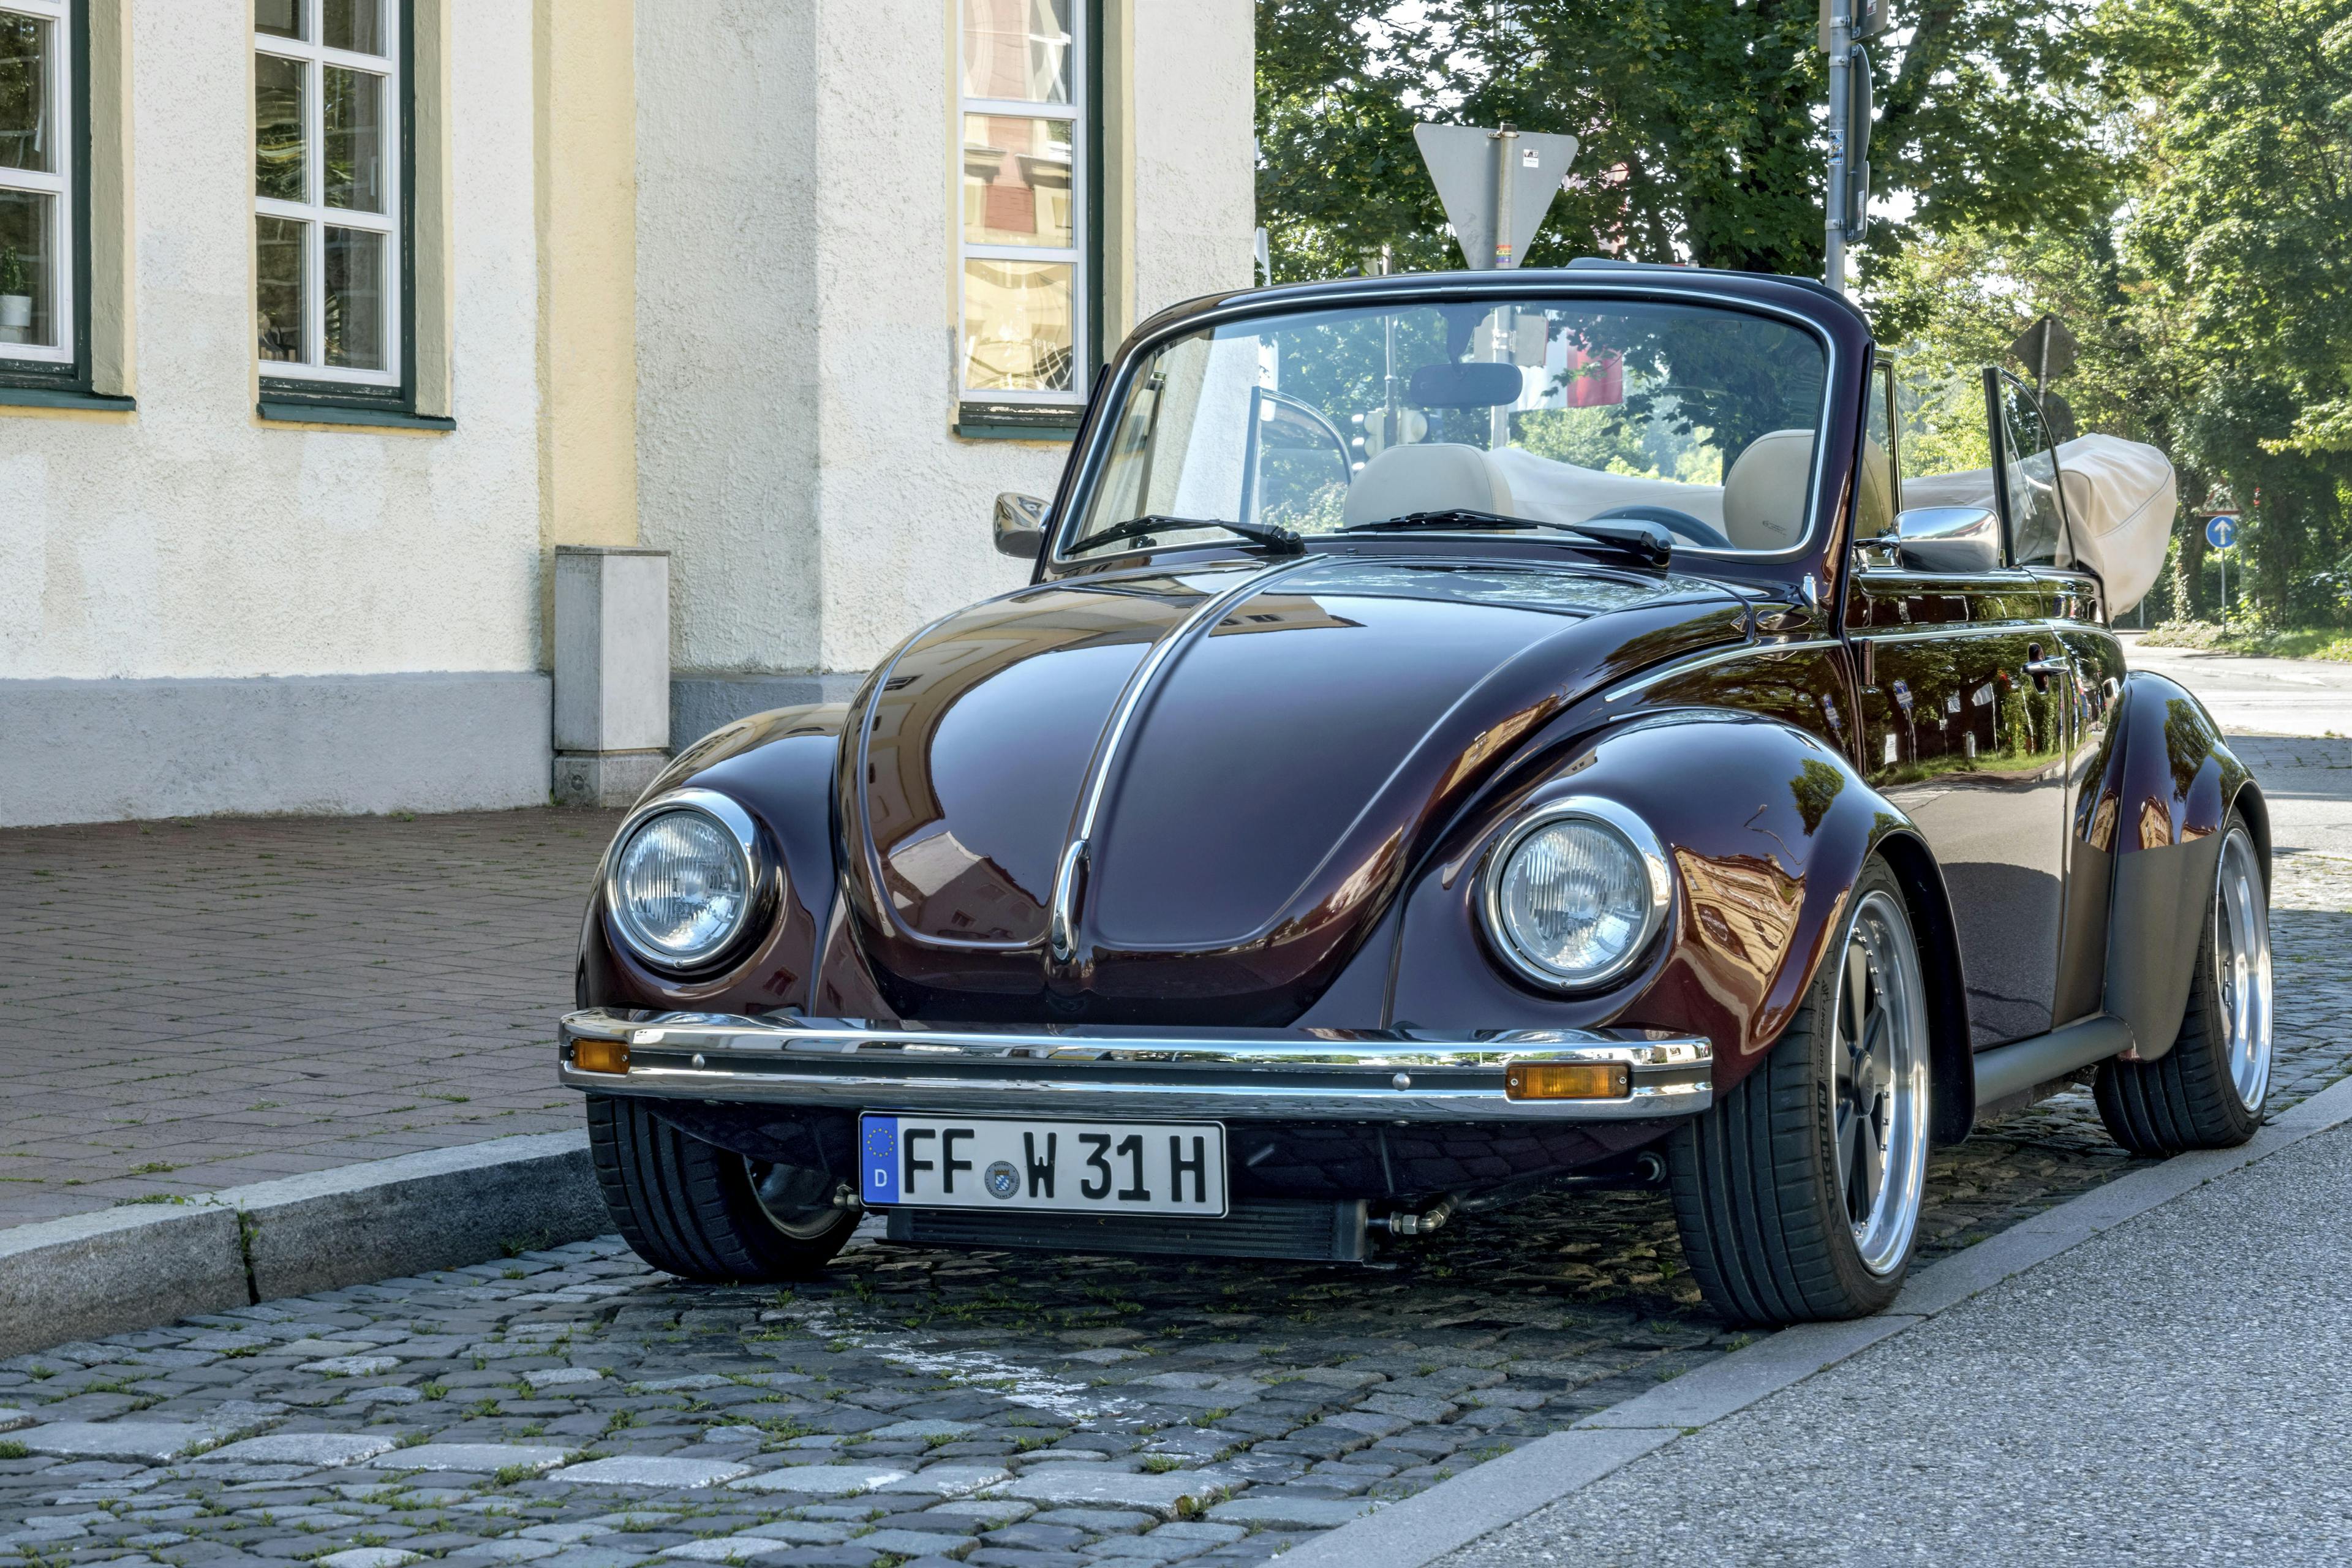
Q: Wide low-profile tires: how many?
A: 3